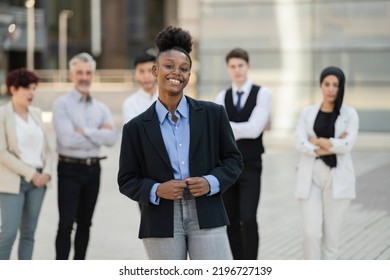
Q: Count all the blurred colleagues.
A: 5